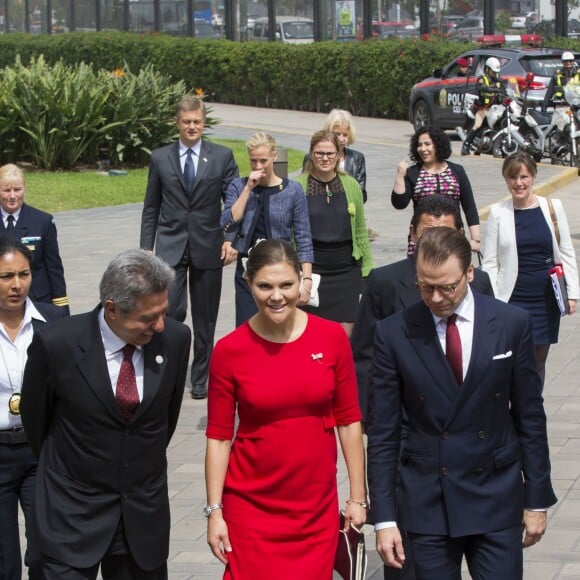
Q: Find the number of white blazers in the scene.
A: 1